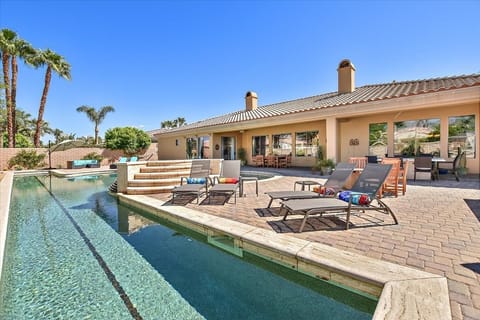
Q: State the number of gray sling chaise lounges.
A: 4